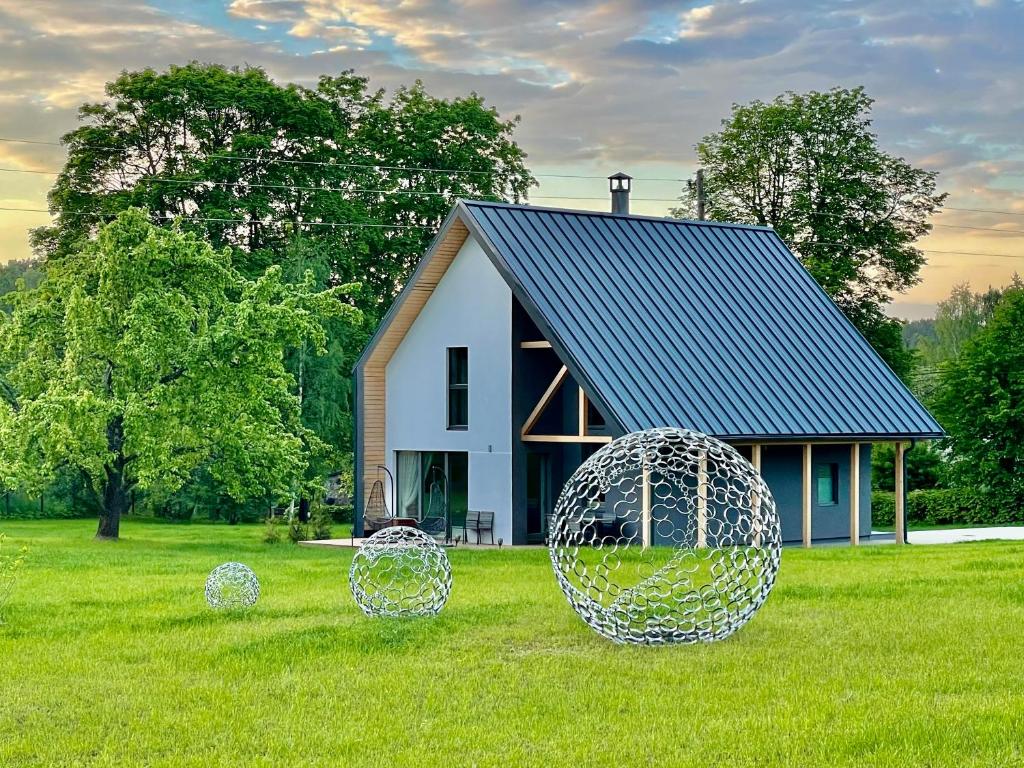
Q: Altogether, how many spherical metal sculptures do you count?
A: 3